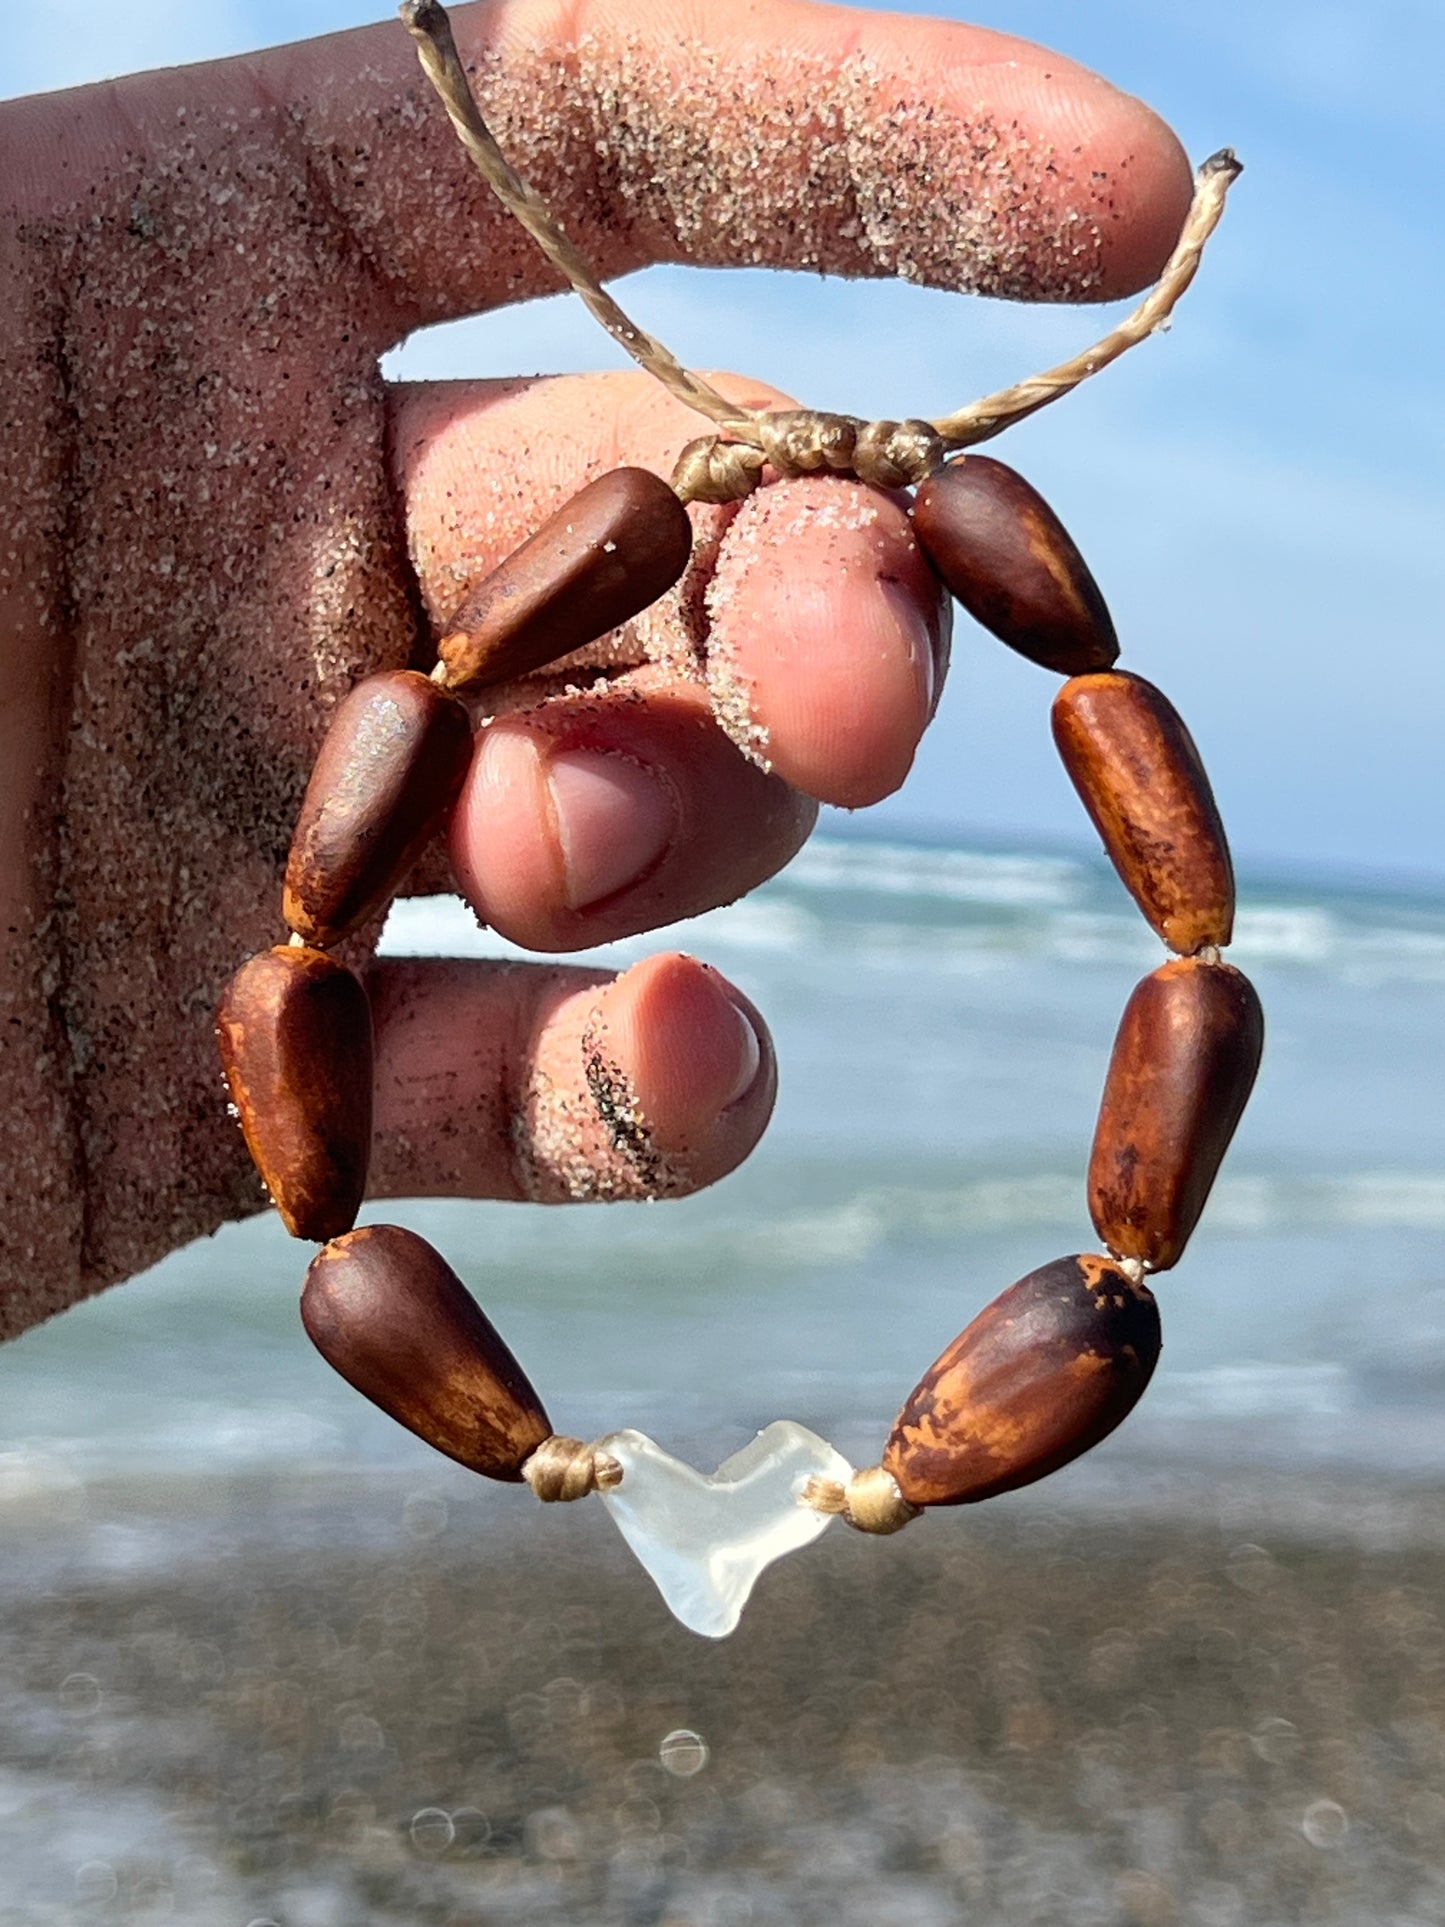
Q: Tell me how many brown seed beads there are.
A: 8